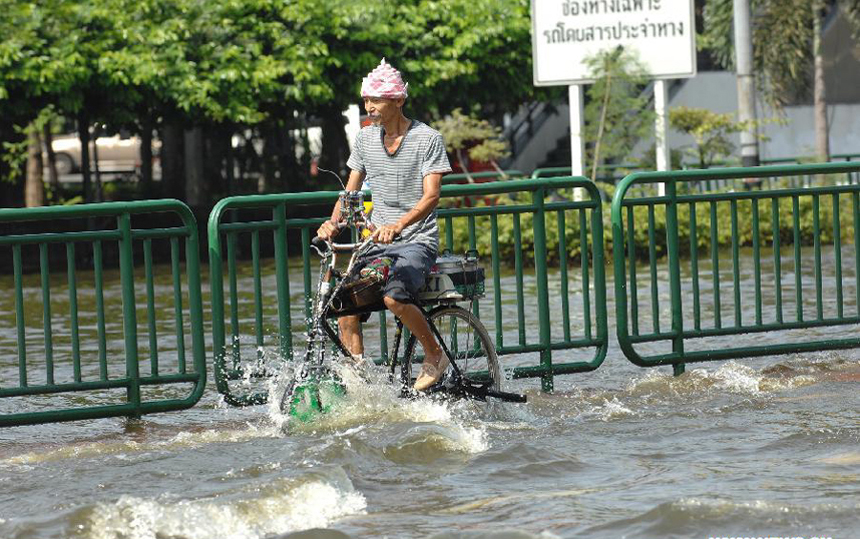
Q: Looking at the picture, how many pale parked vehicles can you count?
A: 1